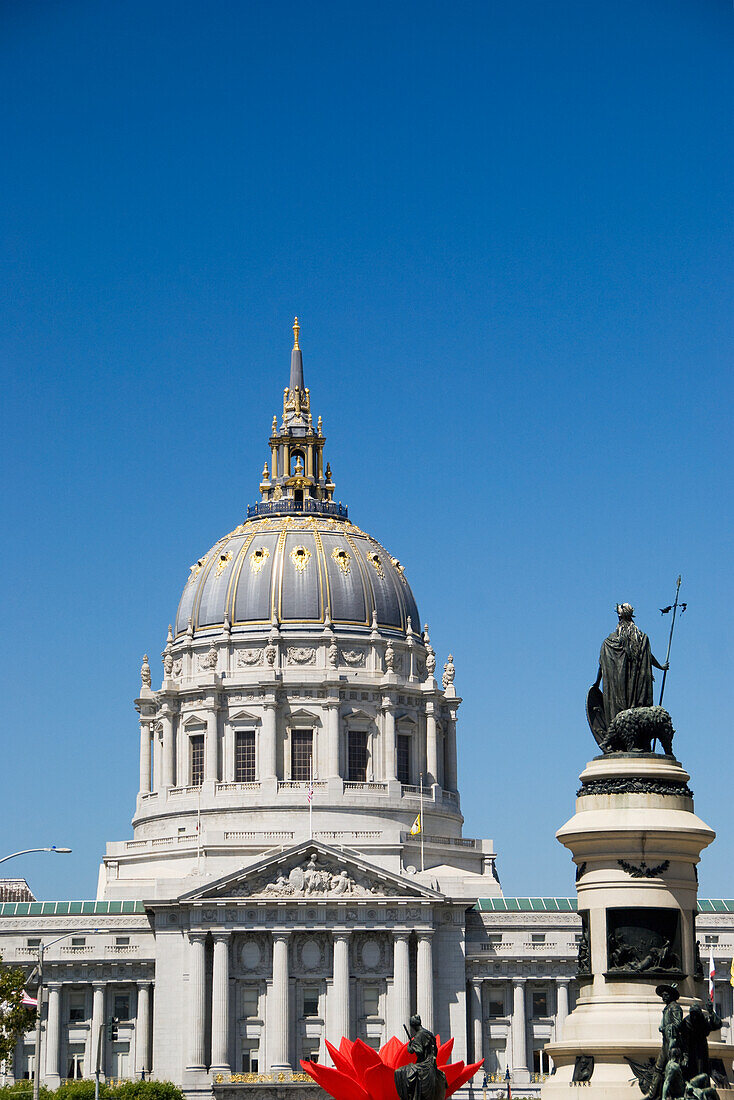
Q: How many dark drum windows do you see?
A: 5